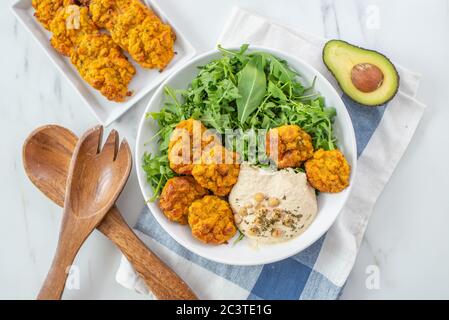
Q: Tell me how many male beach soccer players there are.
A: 0